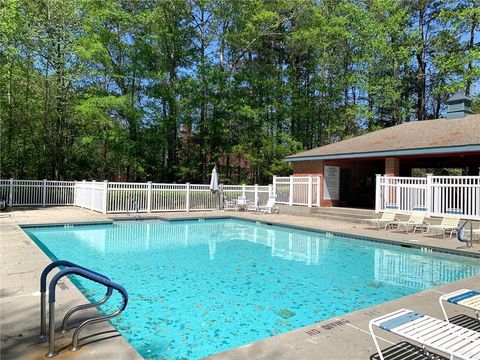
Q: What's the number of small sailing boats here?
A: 0